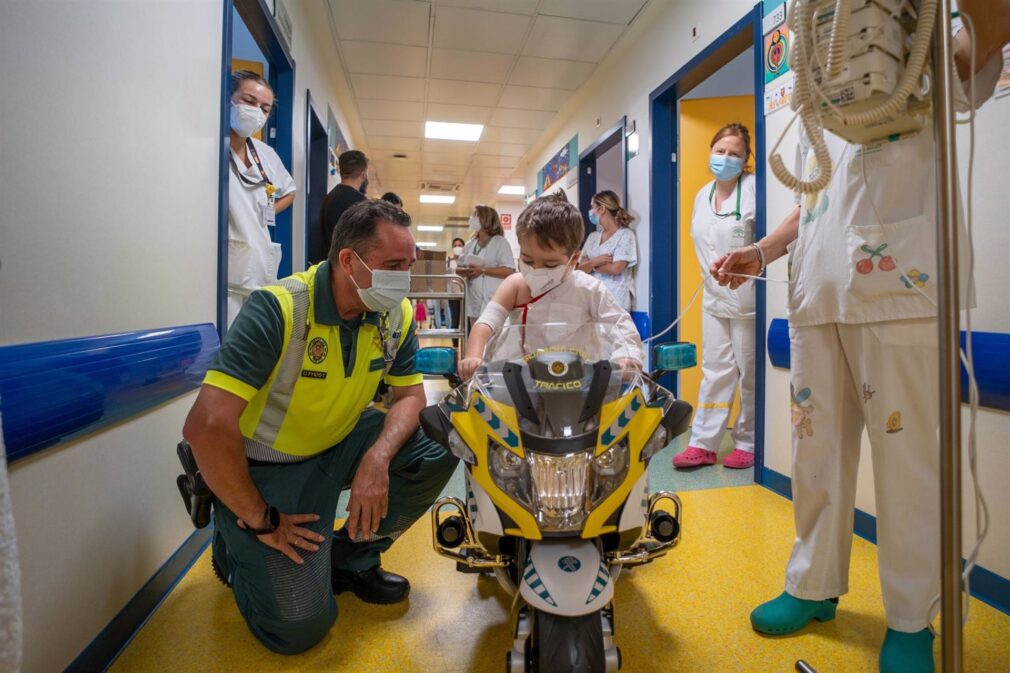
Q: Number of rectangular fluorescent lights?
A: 5